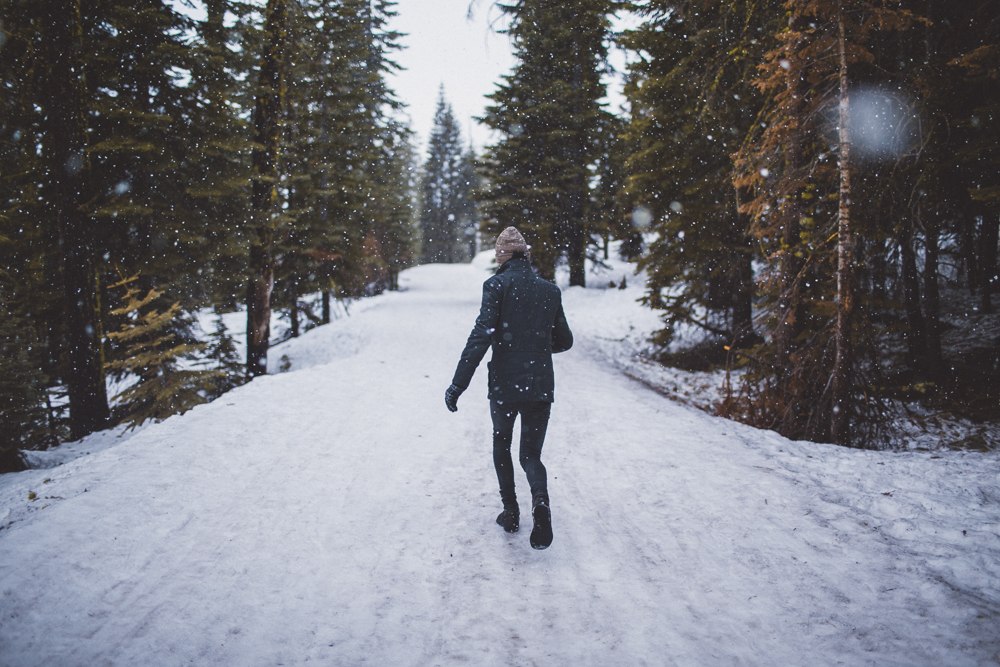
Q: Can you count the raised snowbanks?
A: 2